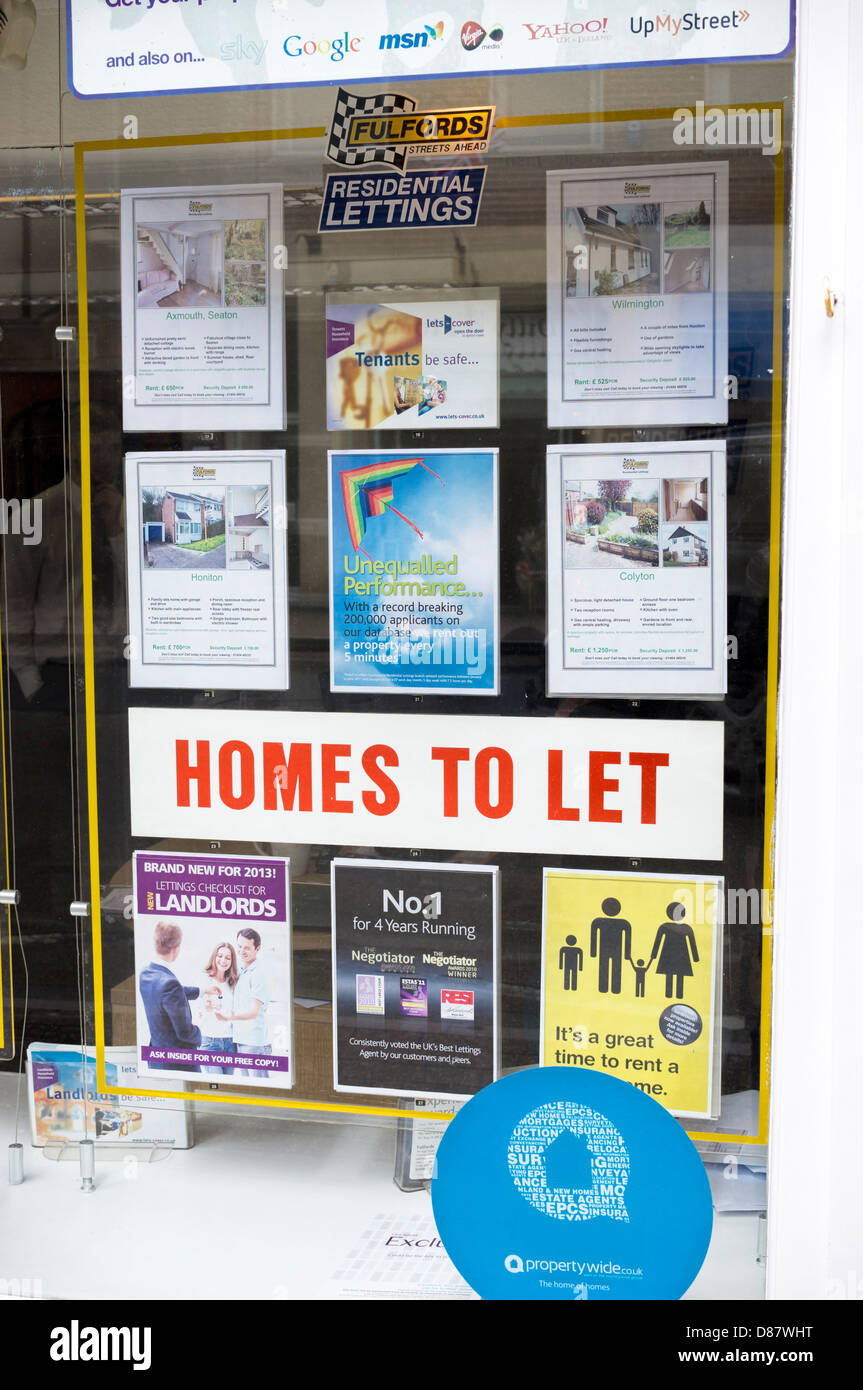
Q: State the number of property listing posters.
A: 4